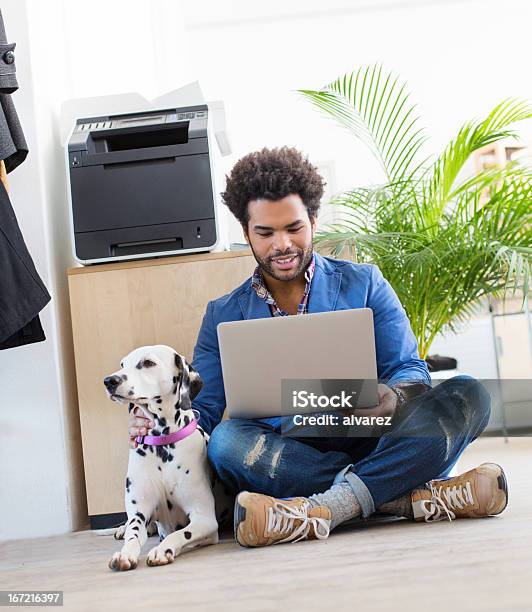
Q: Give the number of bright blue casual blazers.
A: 1